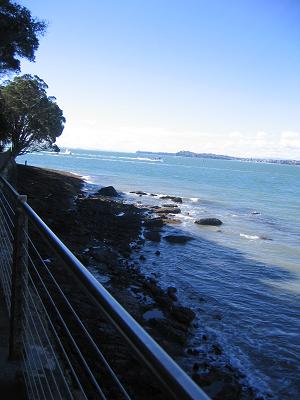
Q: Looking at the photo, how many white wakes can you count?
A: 2